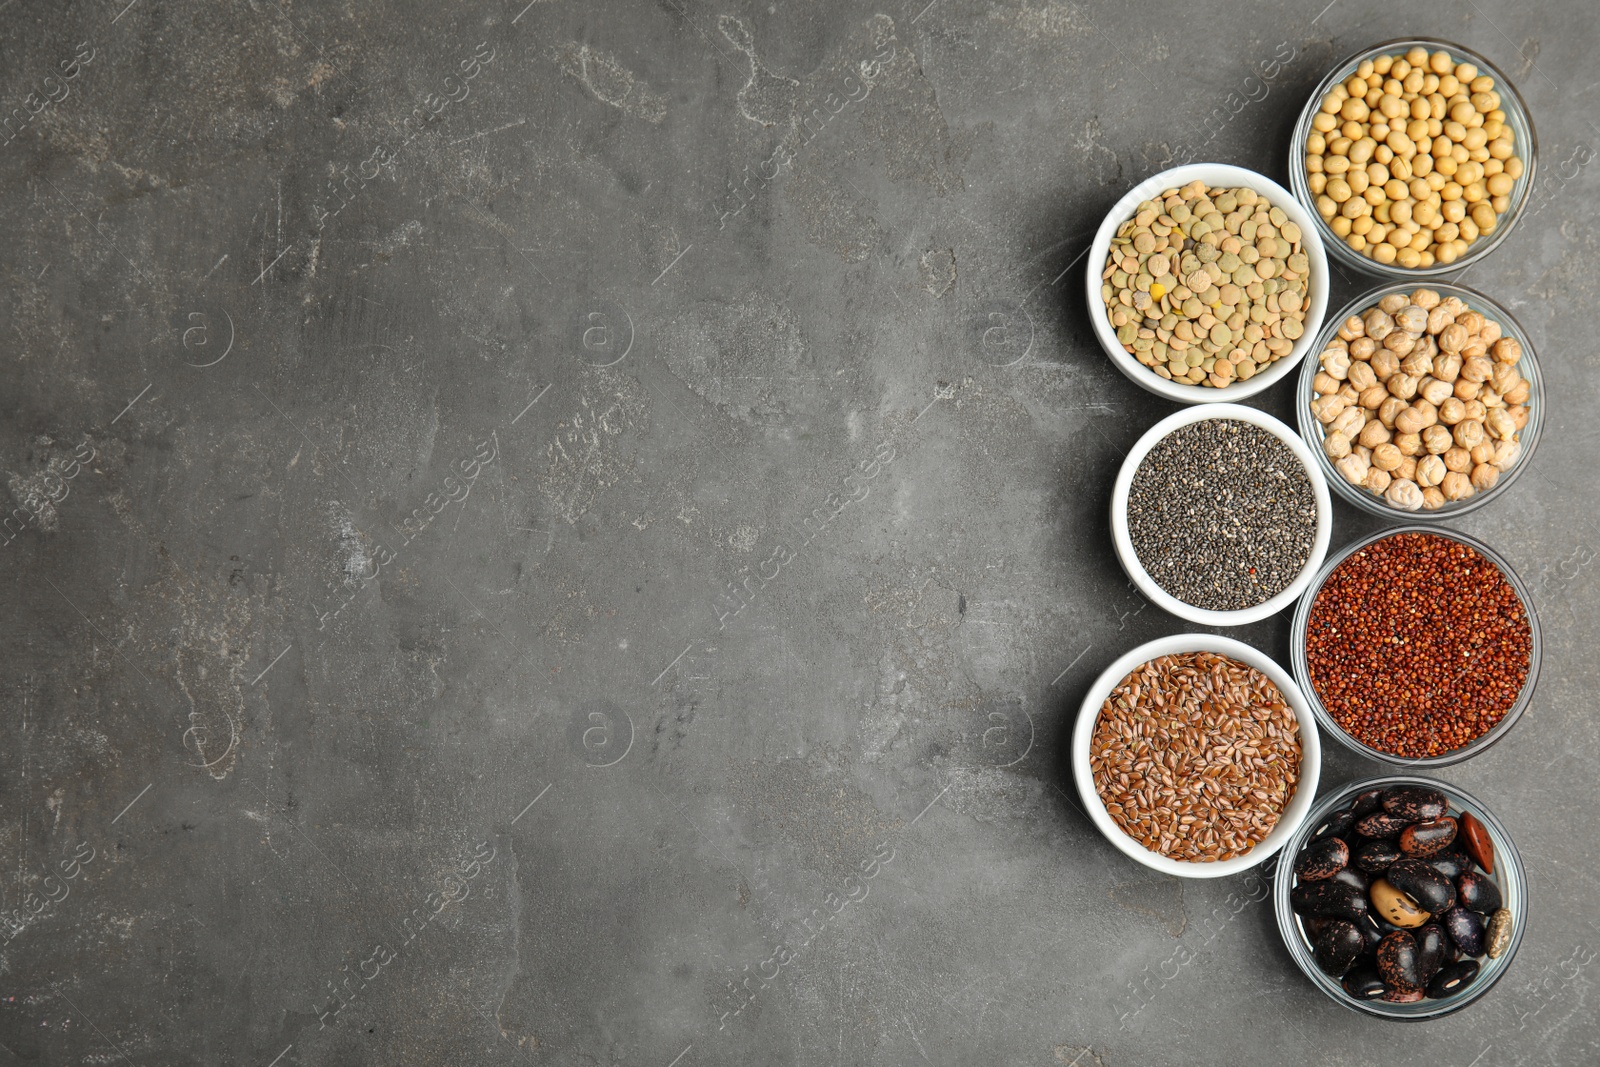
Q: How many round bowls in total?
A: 7